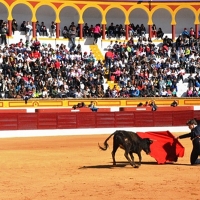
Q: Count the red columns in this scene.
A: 9